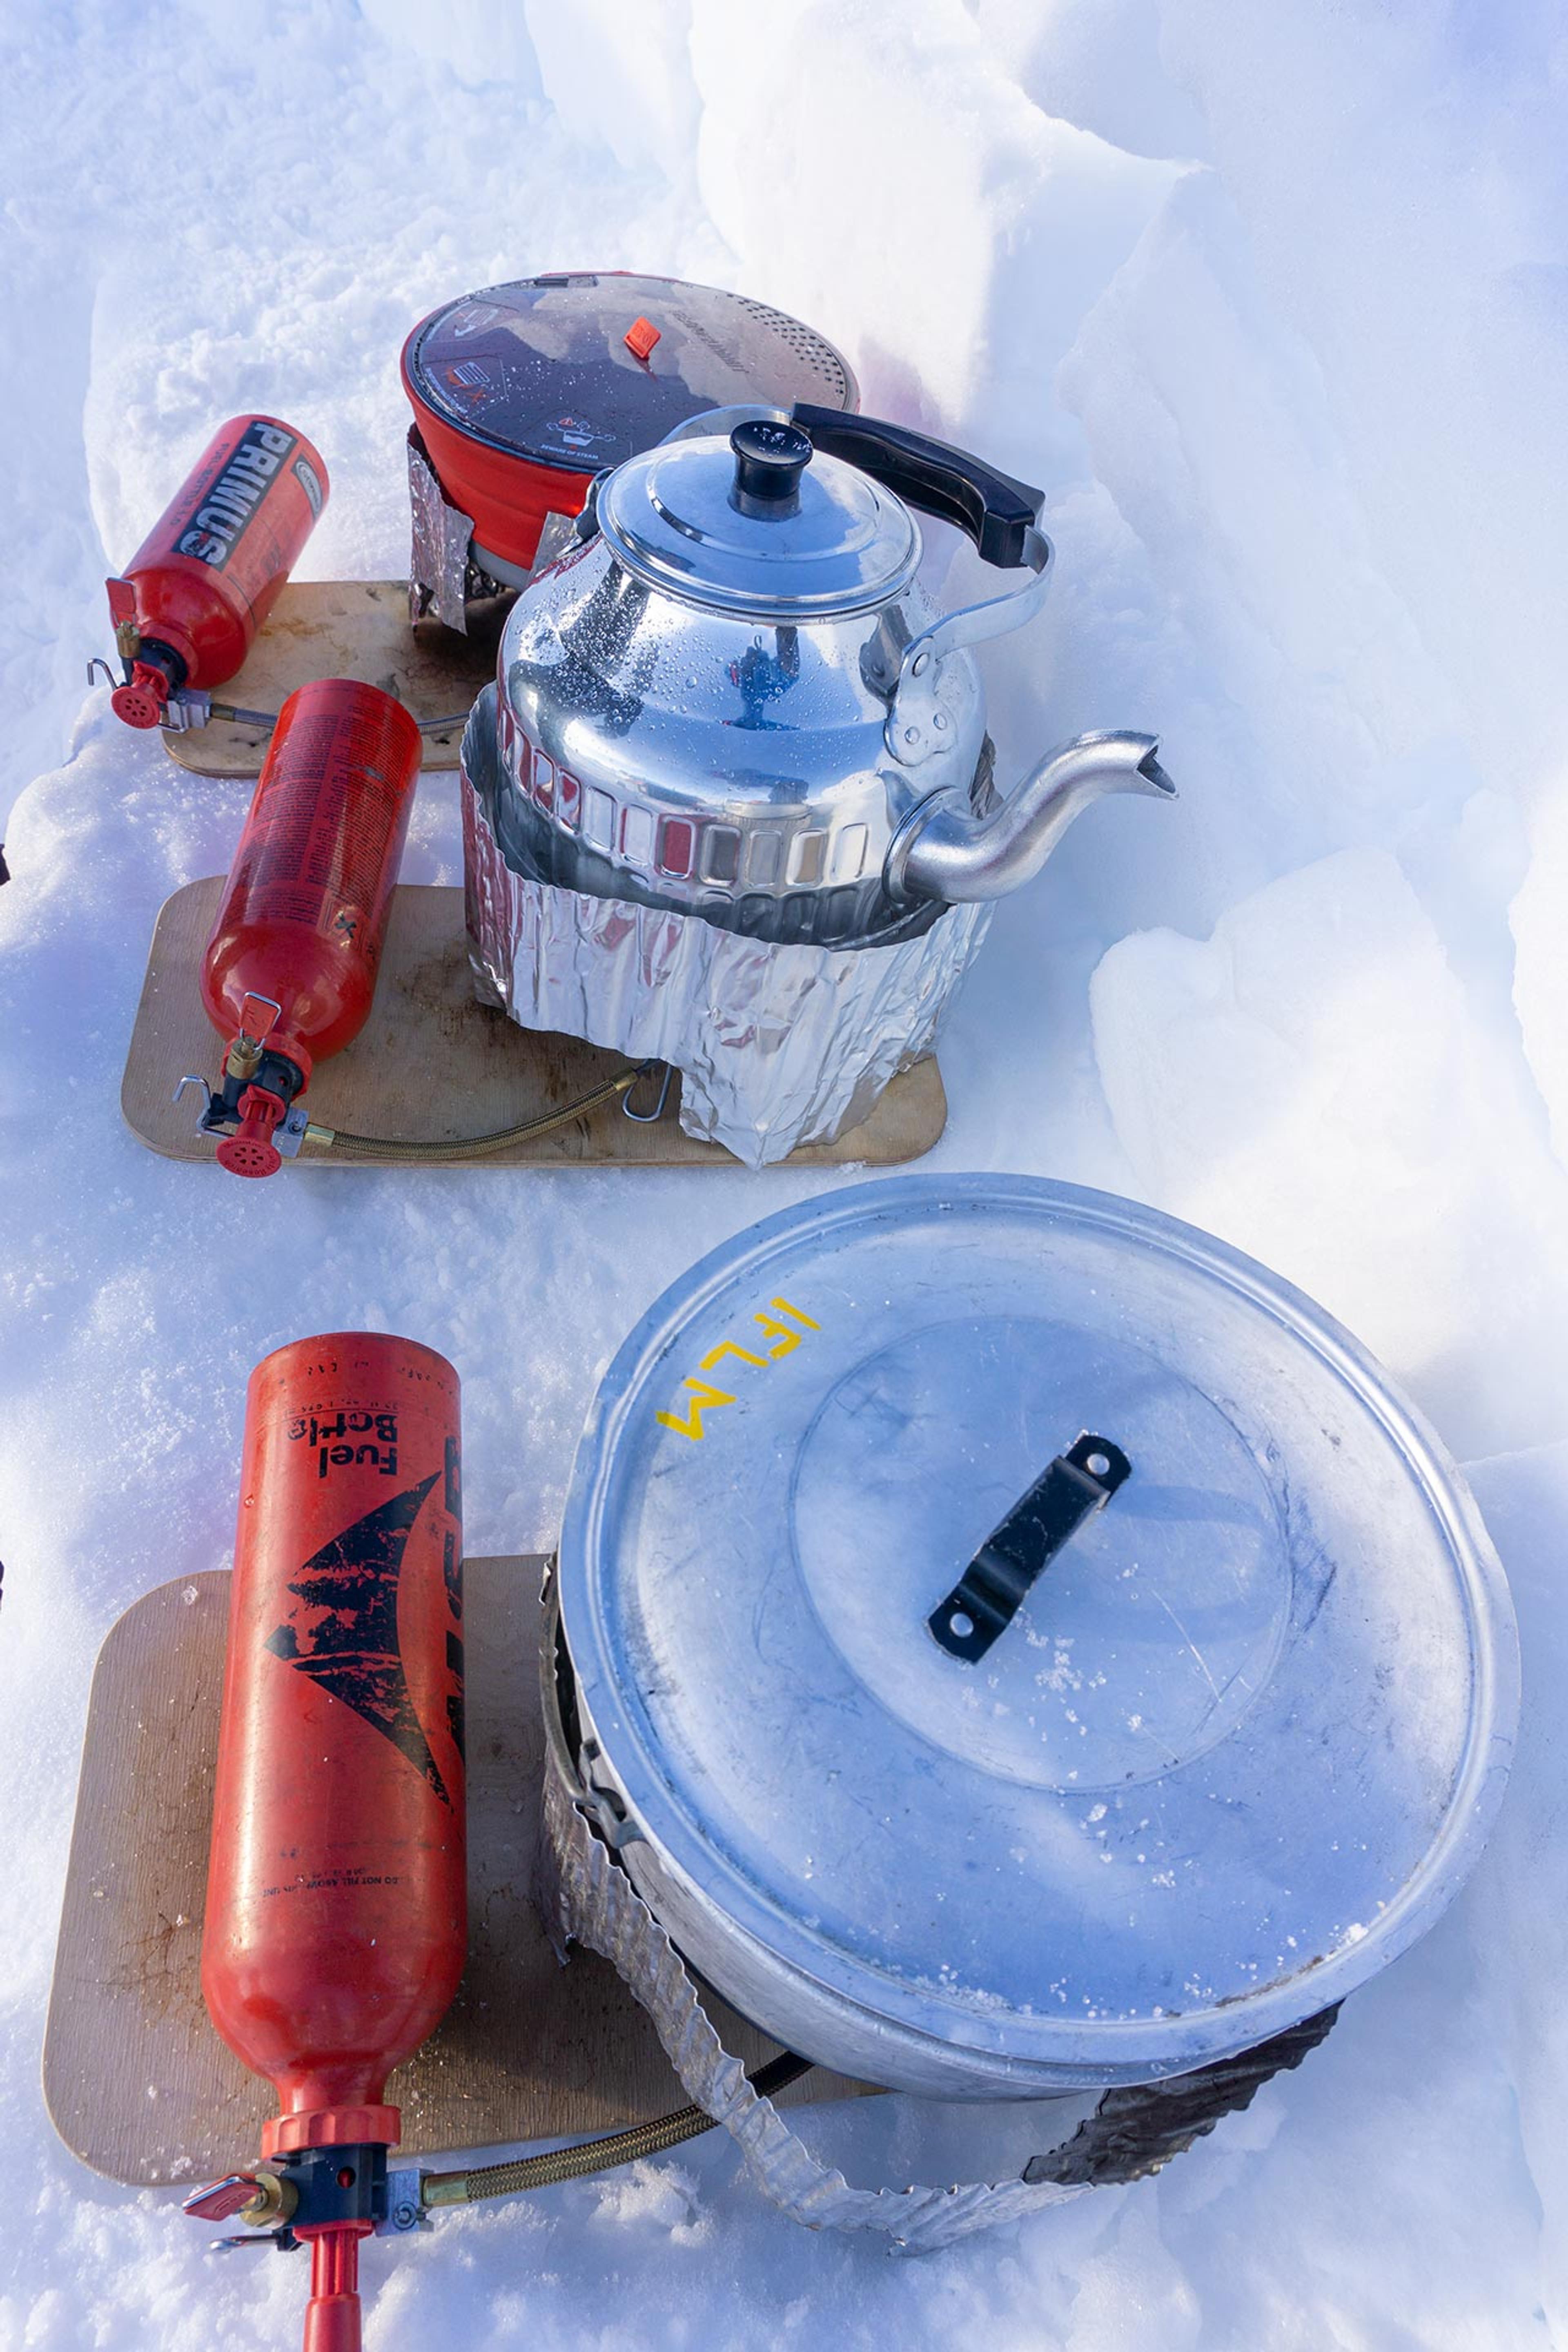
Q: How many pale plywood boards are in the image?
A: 3